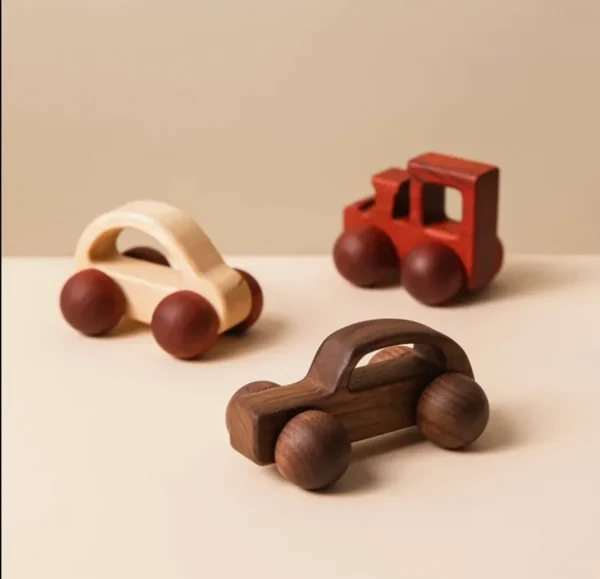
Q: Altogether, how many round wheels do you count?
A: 11